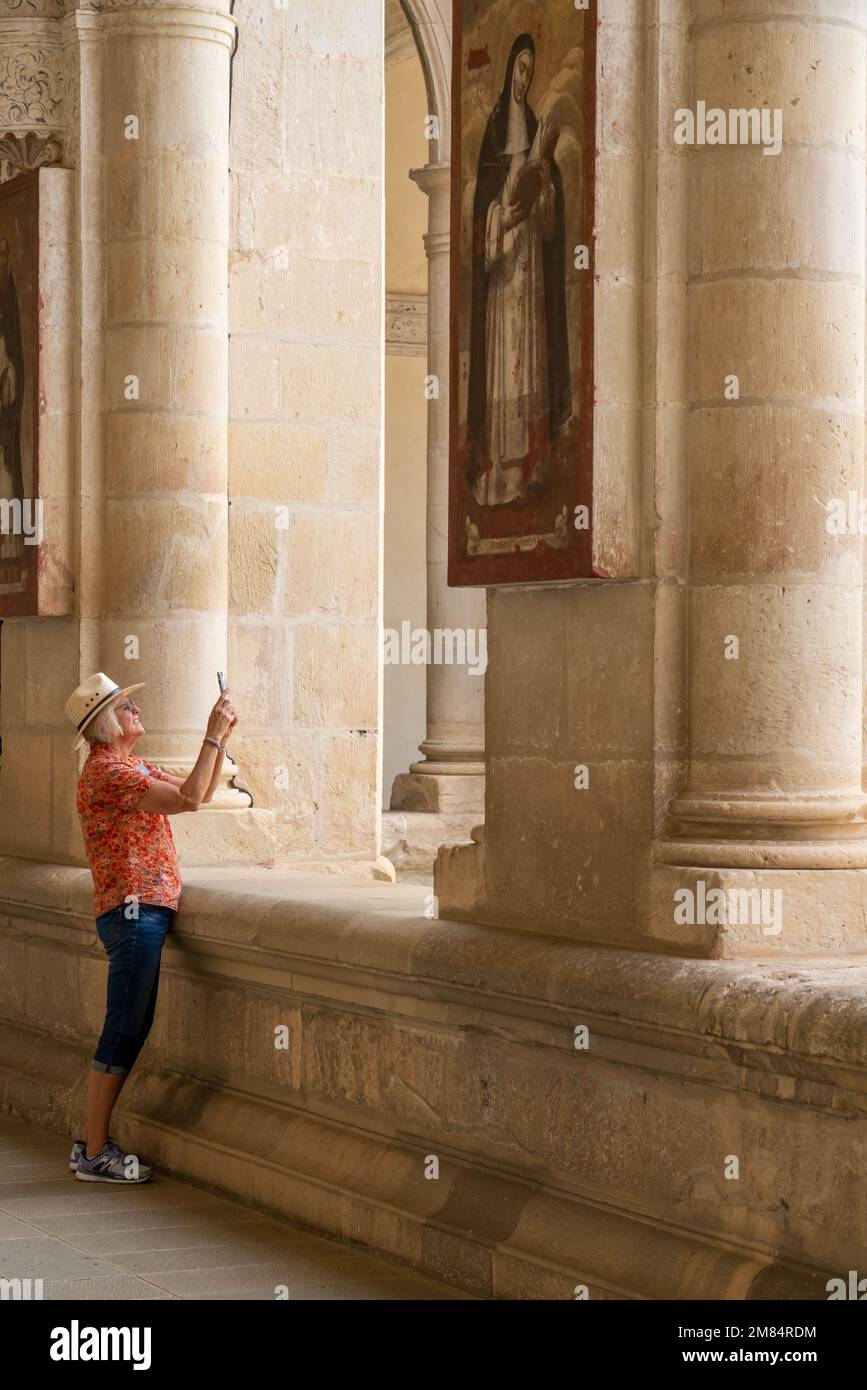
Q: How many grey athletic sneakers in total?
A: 2